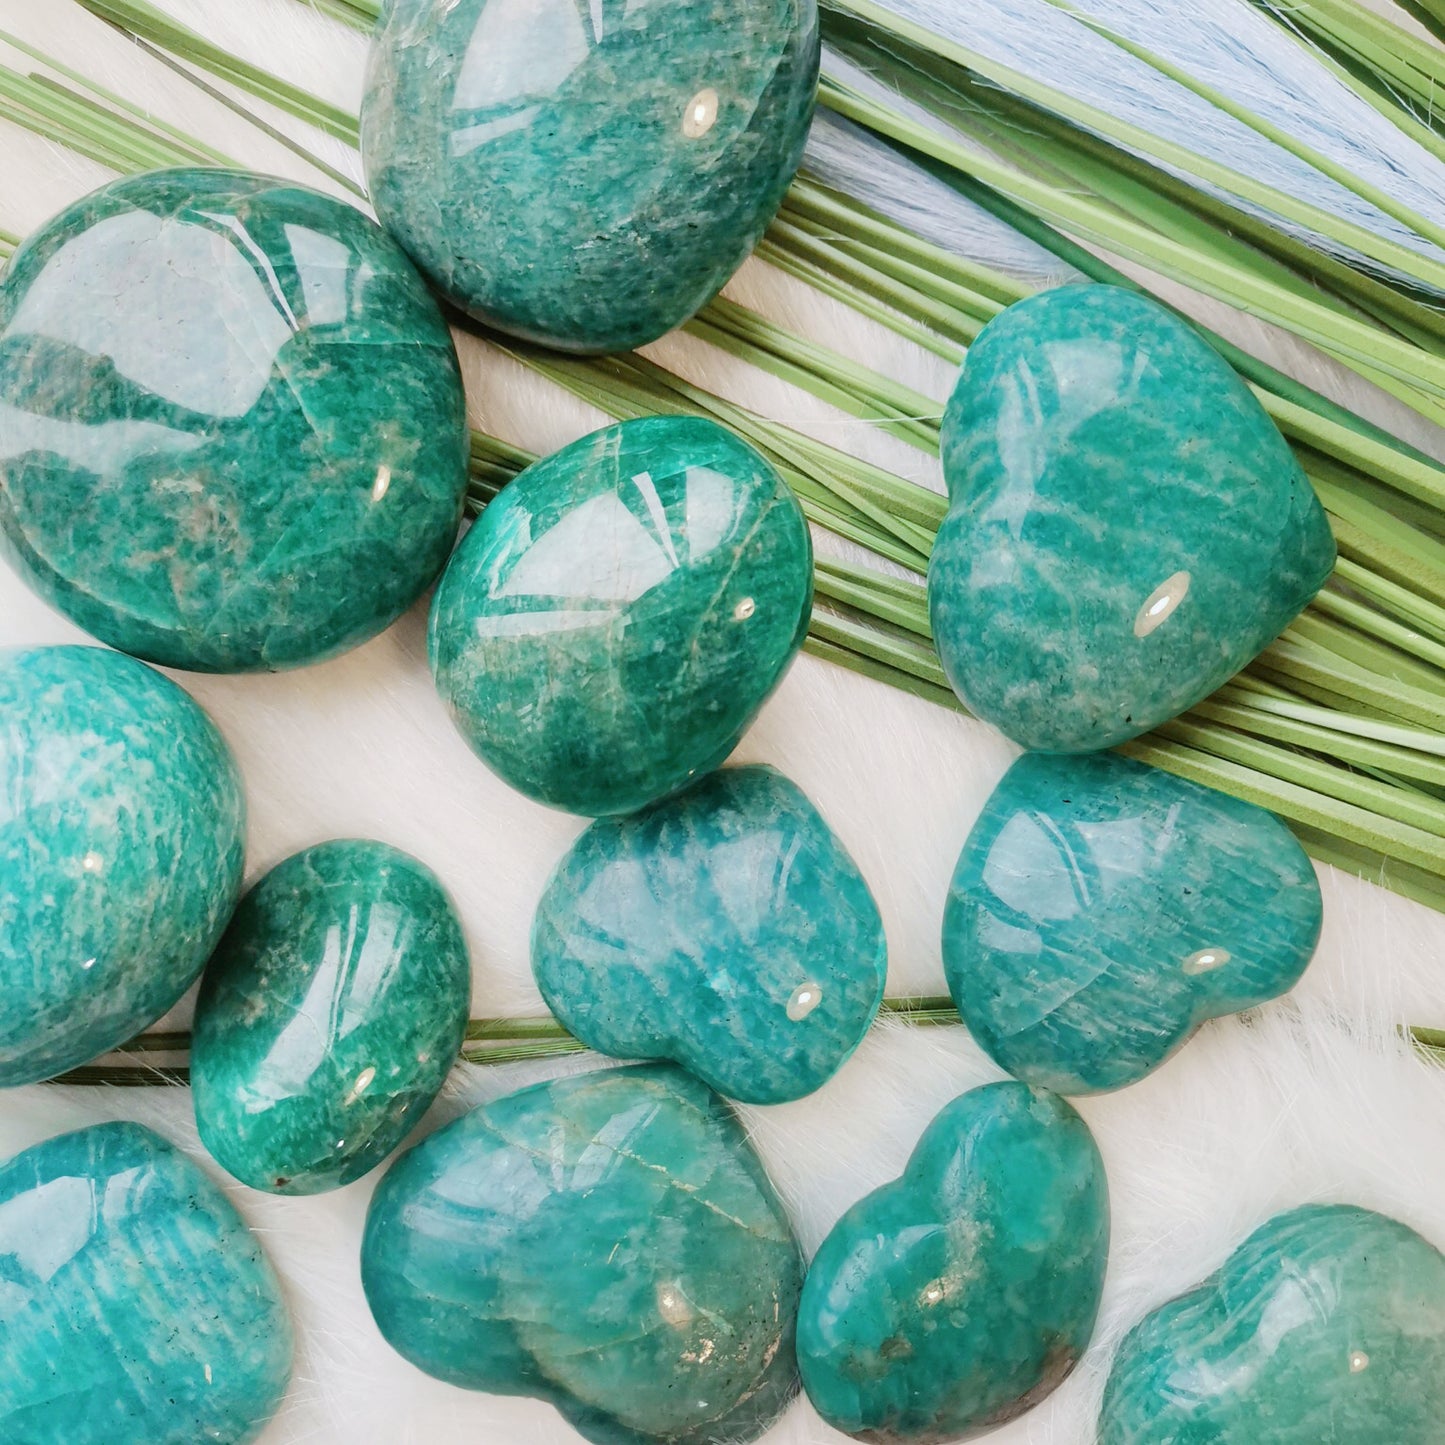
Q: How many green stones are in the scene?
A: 12